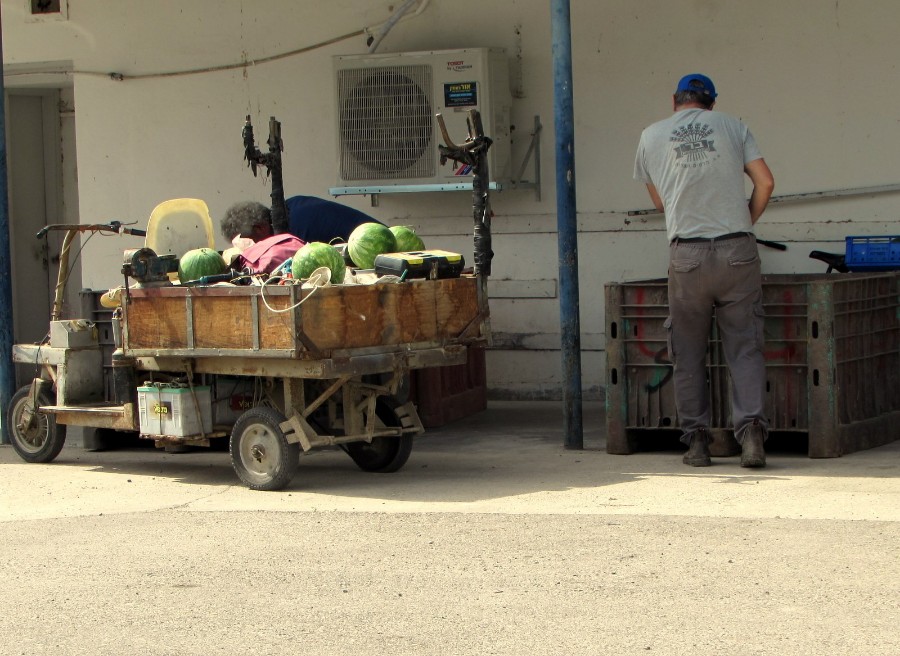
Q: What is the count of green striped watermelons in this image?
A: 4